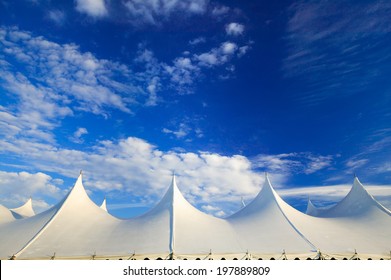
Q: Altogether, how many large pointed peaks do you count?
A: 4